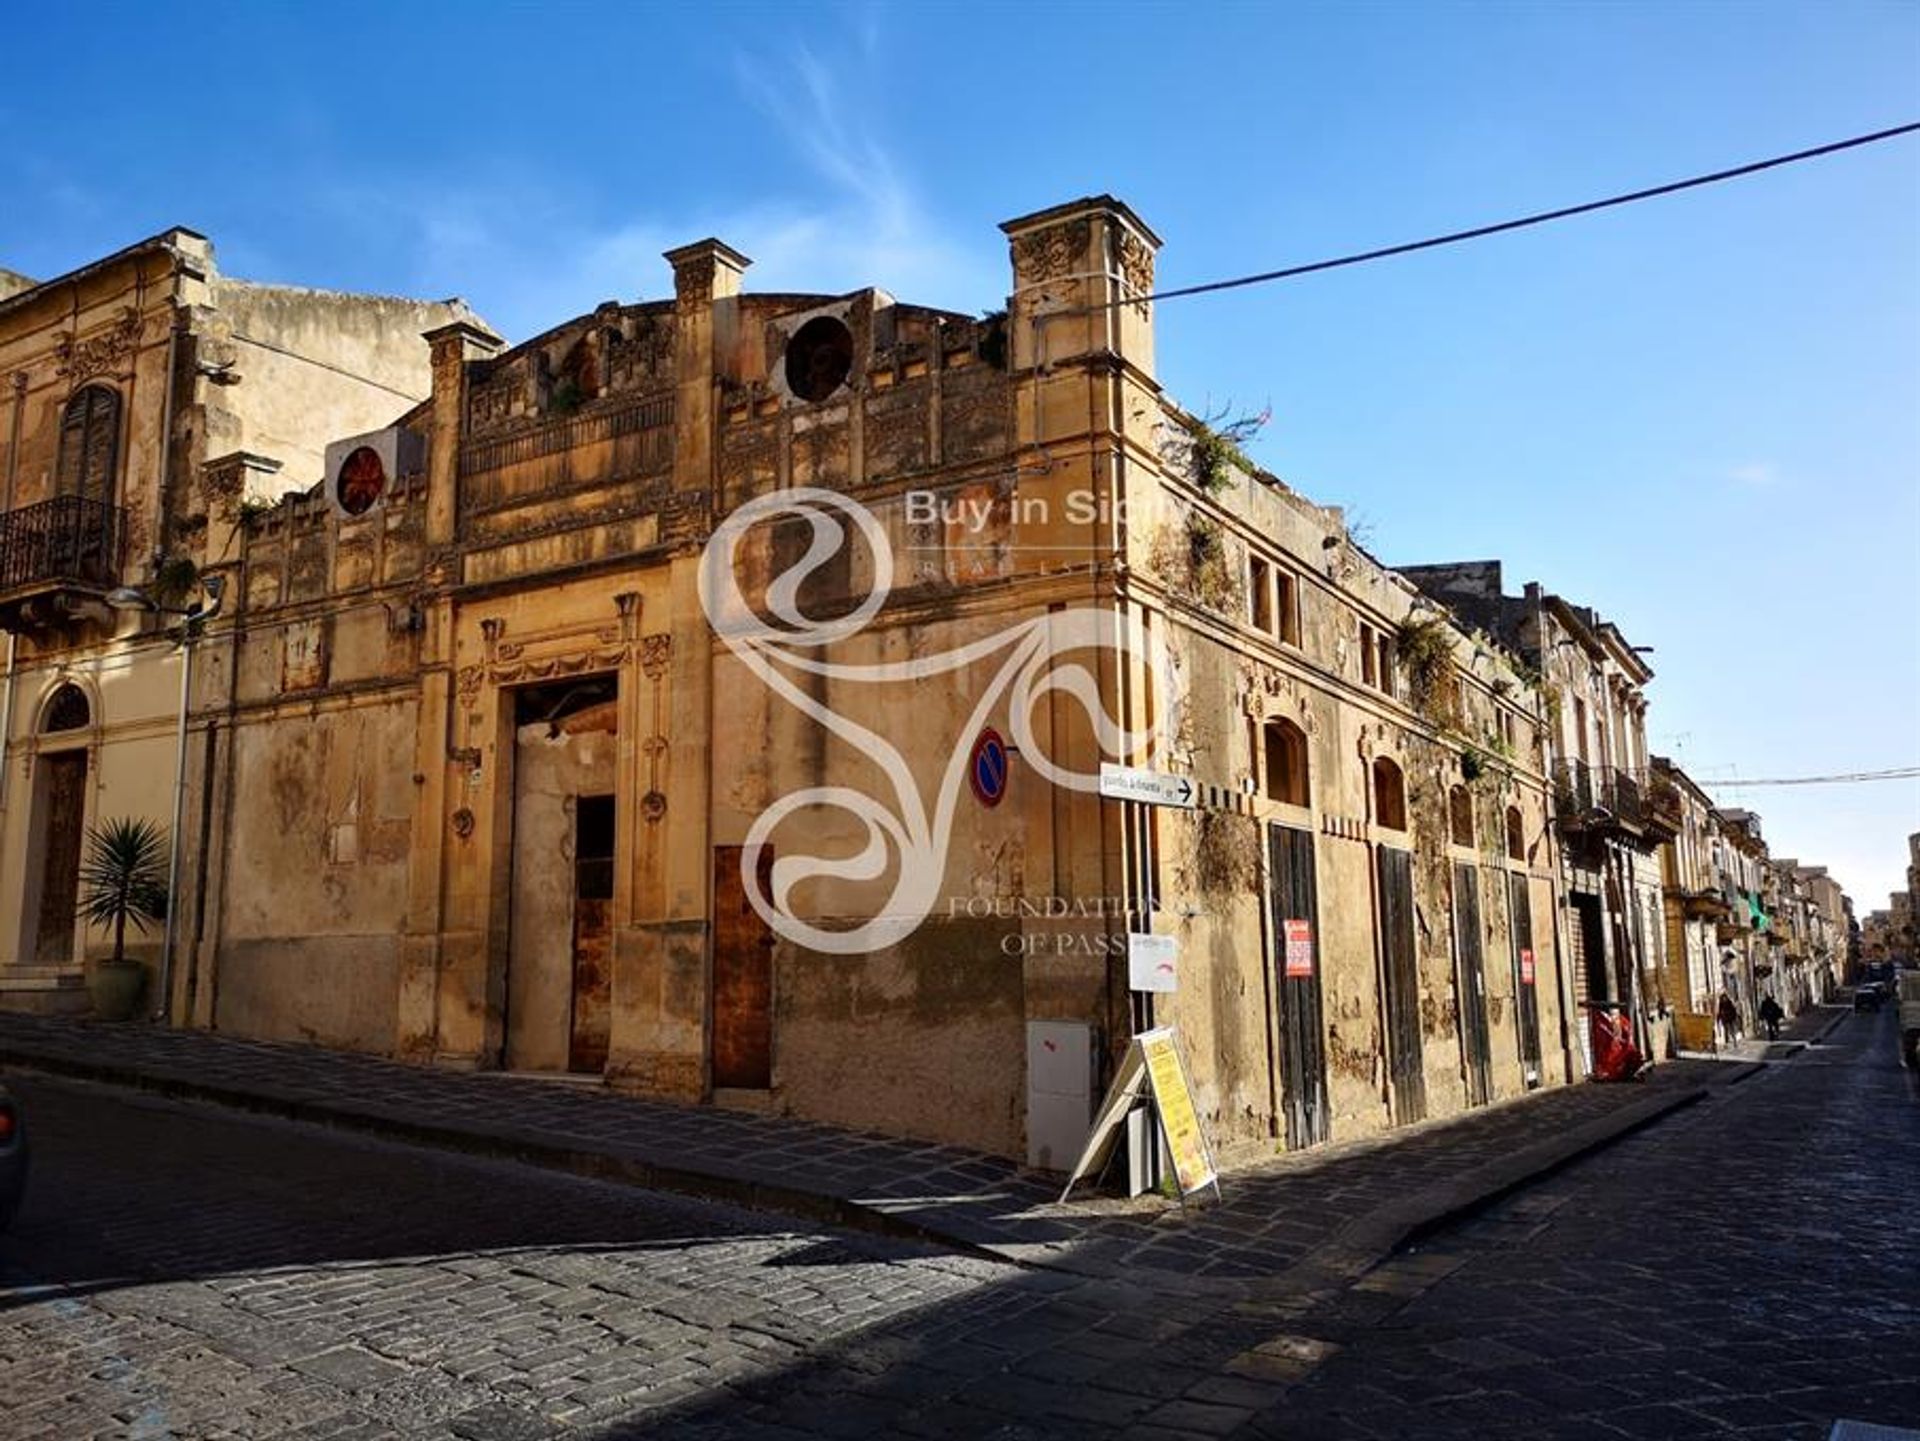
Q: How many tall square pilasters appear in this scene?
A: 4